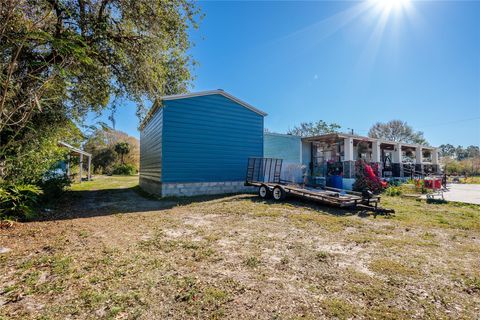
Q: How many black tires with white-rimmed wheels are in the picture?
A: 2